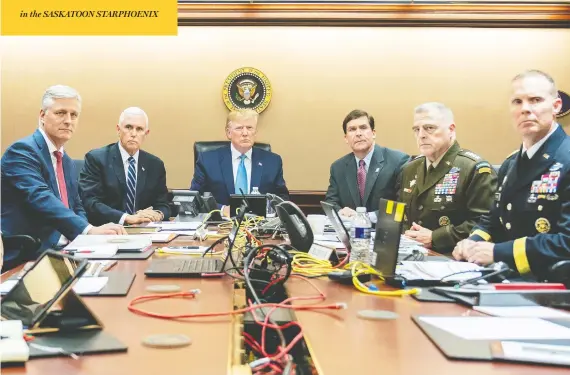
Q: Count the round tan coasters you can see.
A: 3